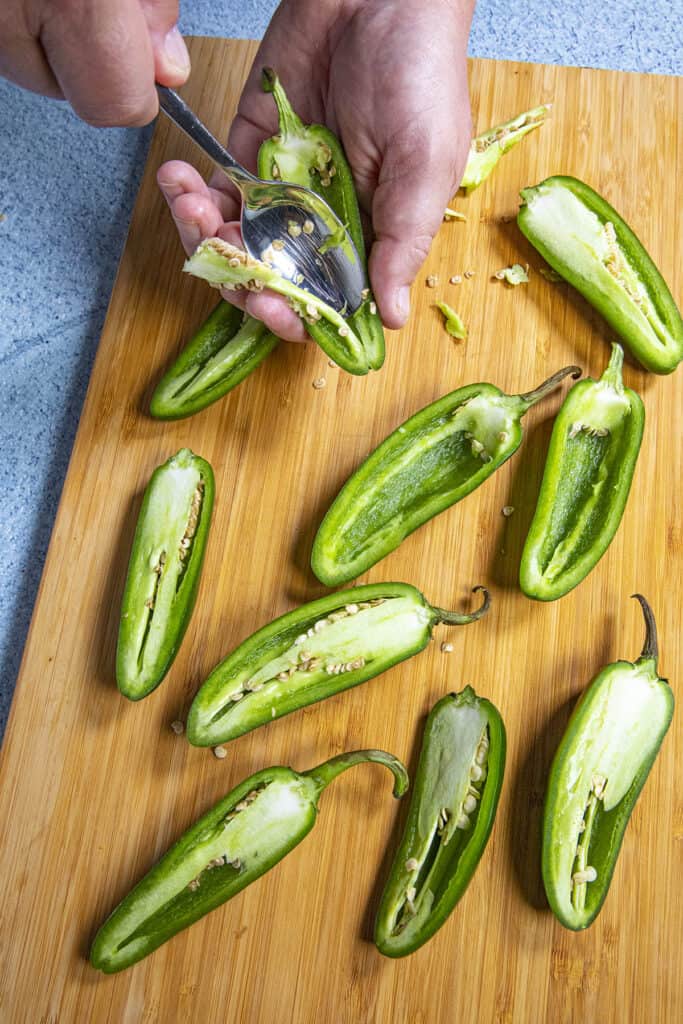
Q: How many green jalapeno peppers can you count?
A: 10